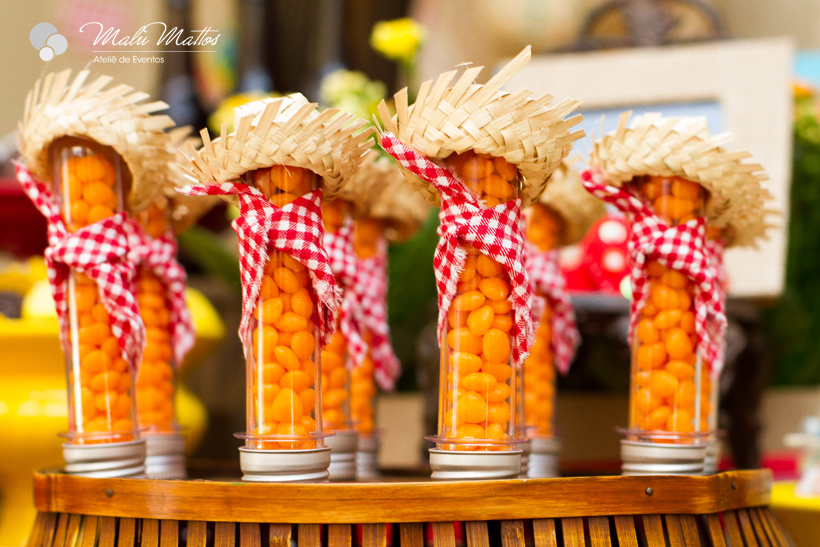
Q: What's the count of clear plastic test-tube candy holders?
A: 9